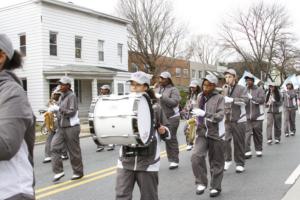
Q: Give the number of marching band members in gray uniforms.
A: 12